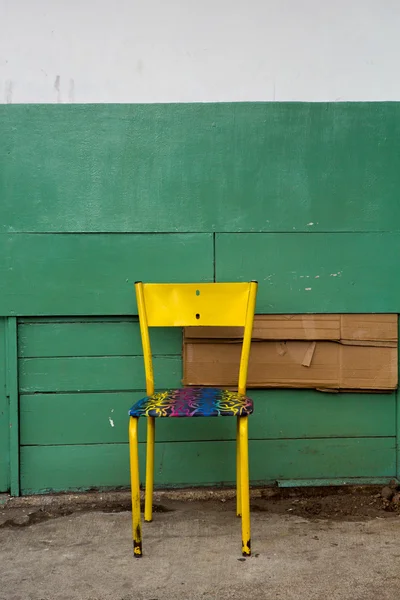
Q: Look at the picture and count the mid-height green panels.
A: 2